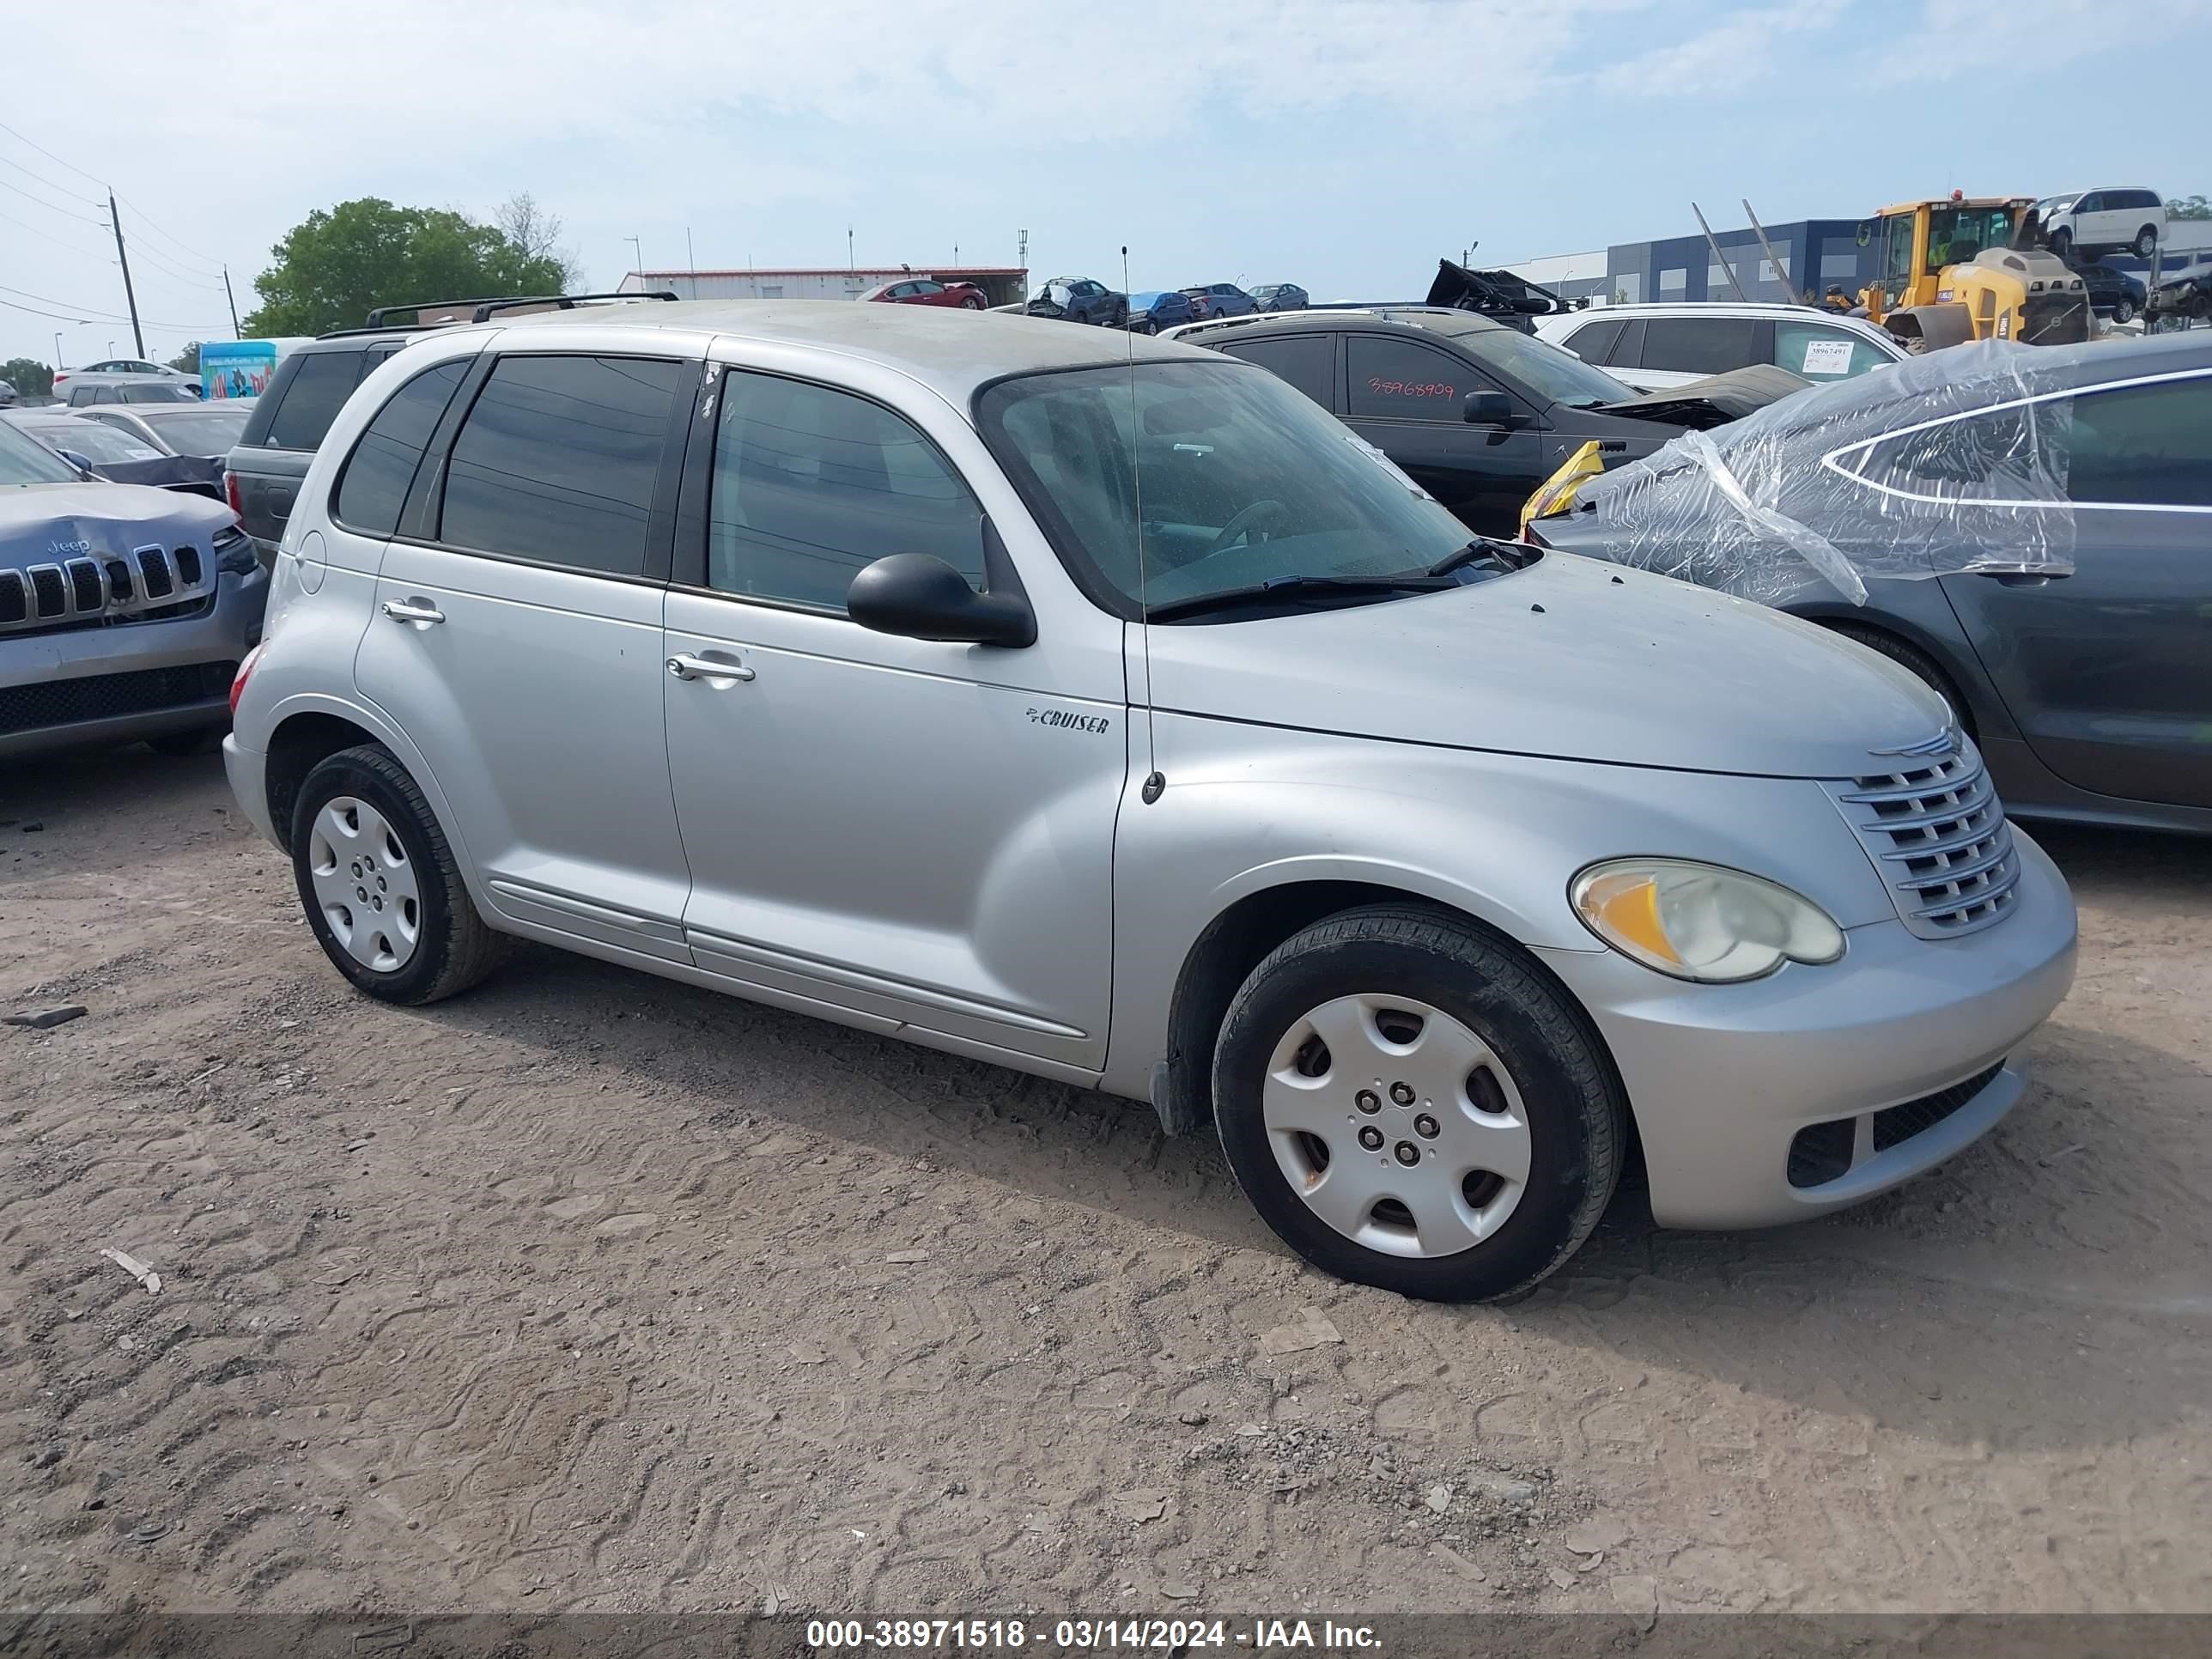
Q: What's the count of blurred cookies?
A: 0